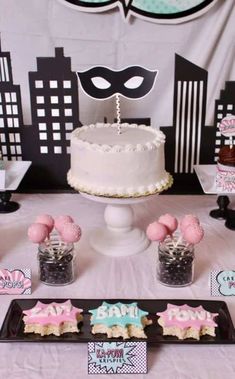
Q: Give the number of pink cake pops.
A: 8